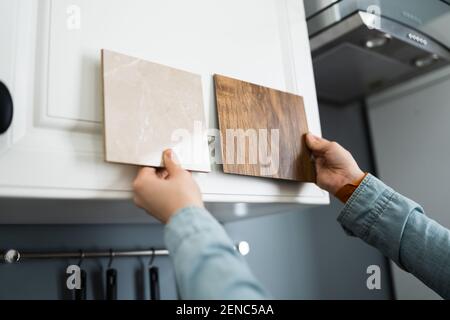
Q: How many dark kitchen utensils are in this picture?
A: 3